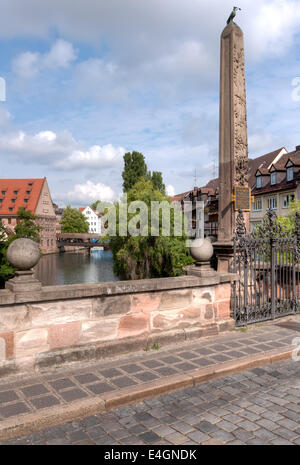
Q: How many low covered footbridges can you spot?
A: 1